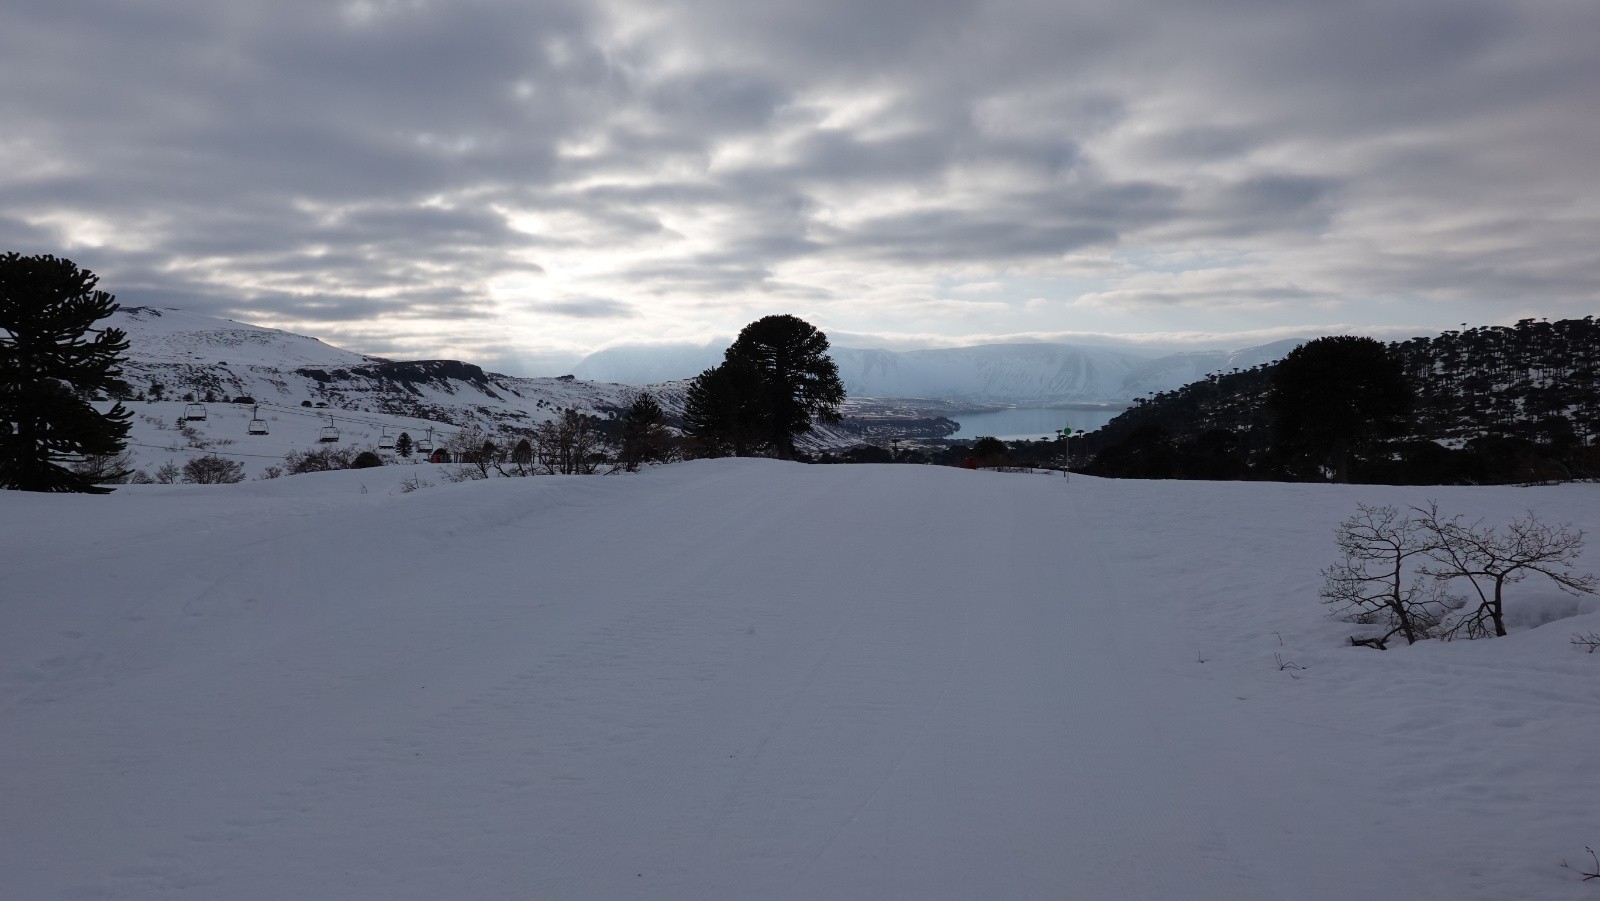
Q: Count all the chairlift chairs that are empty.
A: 5